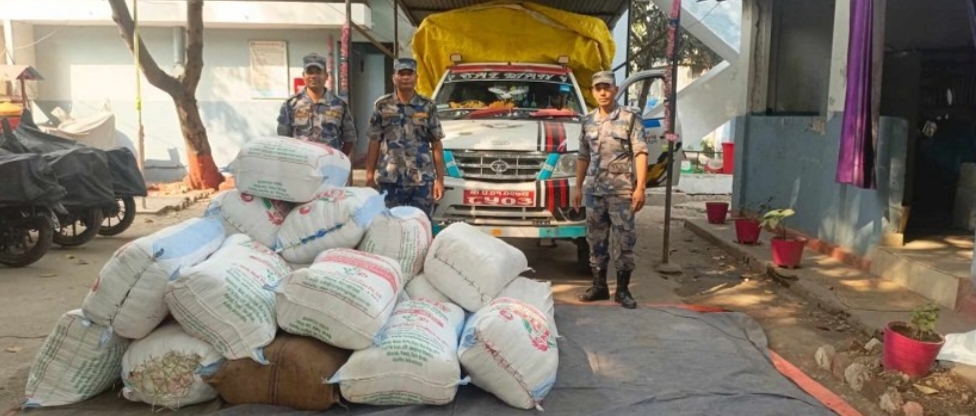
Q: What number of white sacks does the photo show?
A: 14